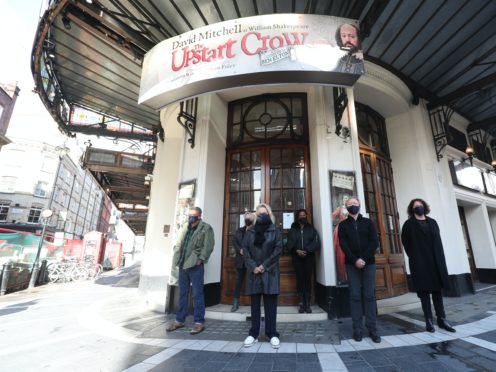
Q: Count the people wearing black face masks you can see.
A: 6